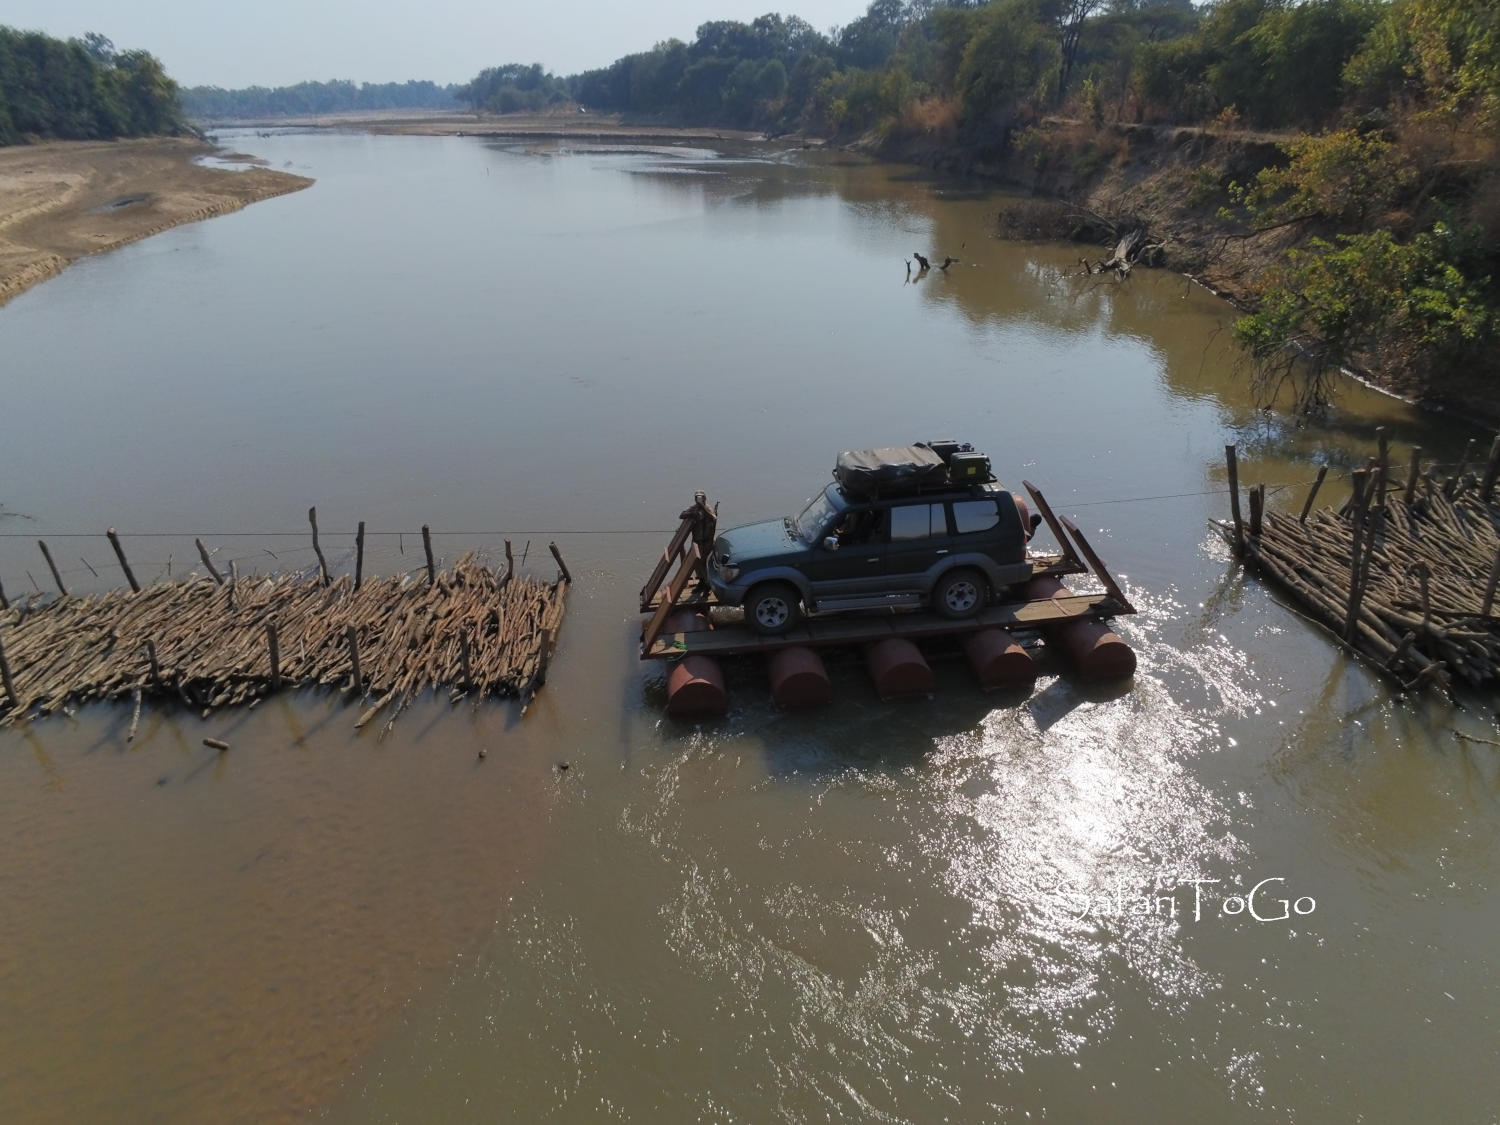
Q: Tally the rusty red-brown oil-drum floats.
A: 5